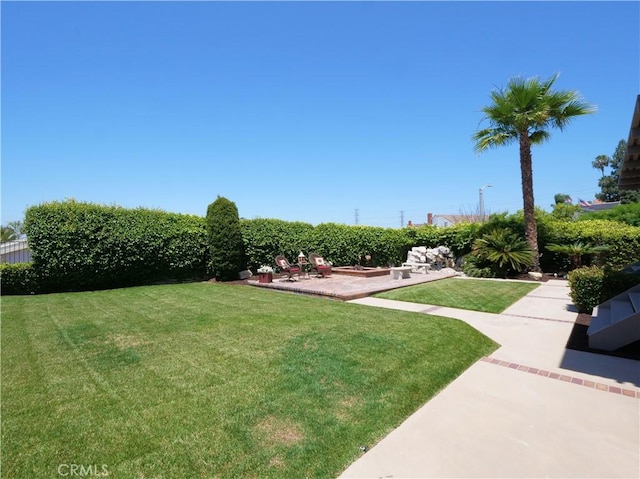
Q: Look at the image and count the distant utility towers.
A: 2